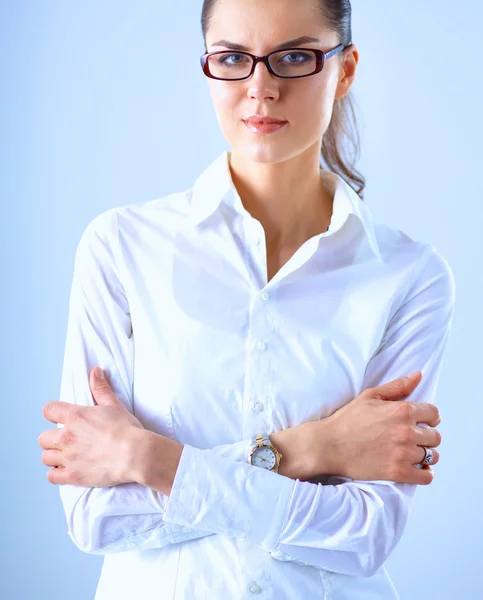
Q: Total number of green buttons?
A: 0